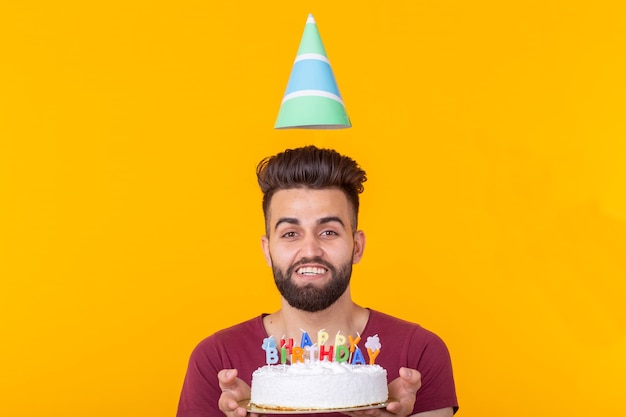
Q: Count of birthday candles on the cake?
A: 15